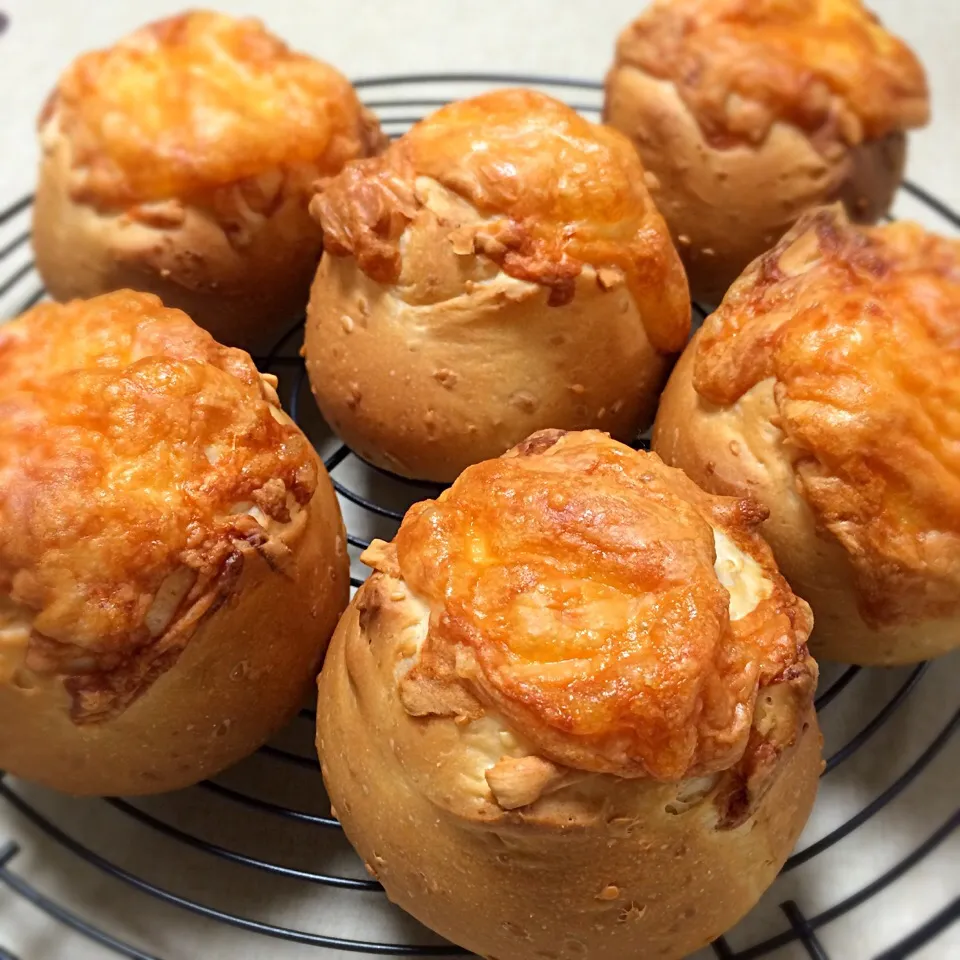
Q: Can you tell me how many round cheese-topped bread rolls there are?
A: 6